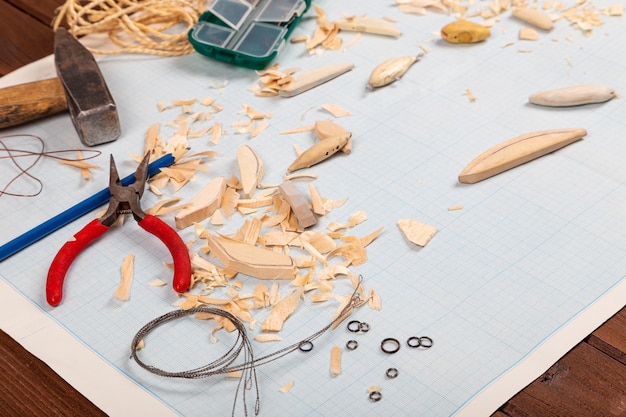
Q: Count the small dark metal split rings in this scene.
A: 9